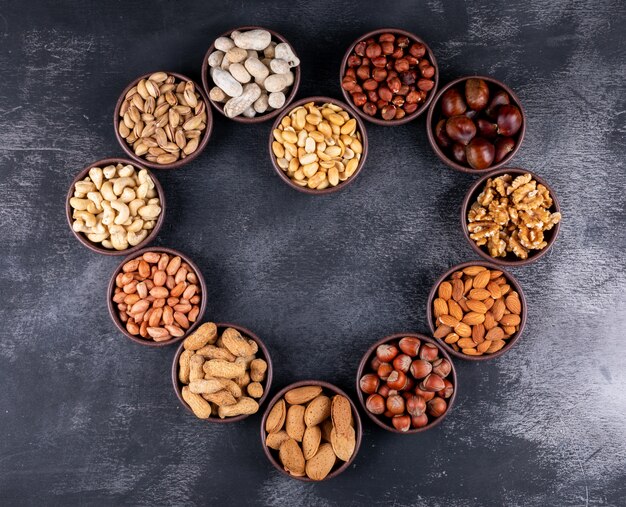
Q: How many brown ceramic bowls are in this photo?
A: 12